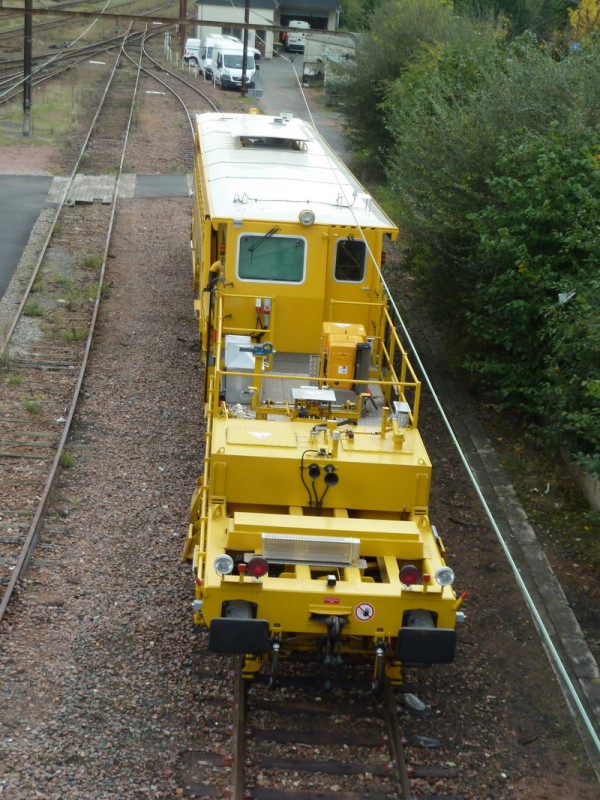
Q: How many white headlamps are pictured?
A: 3